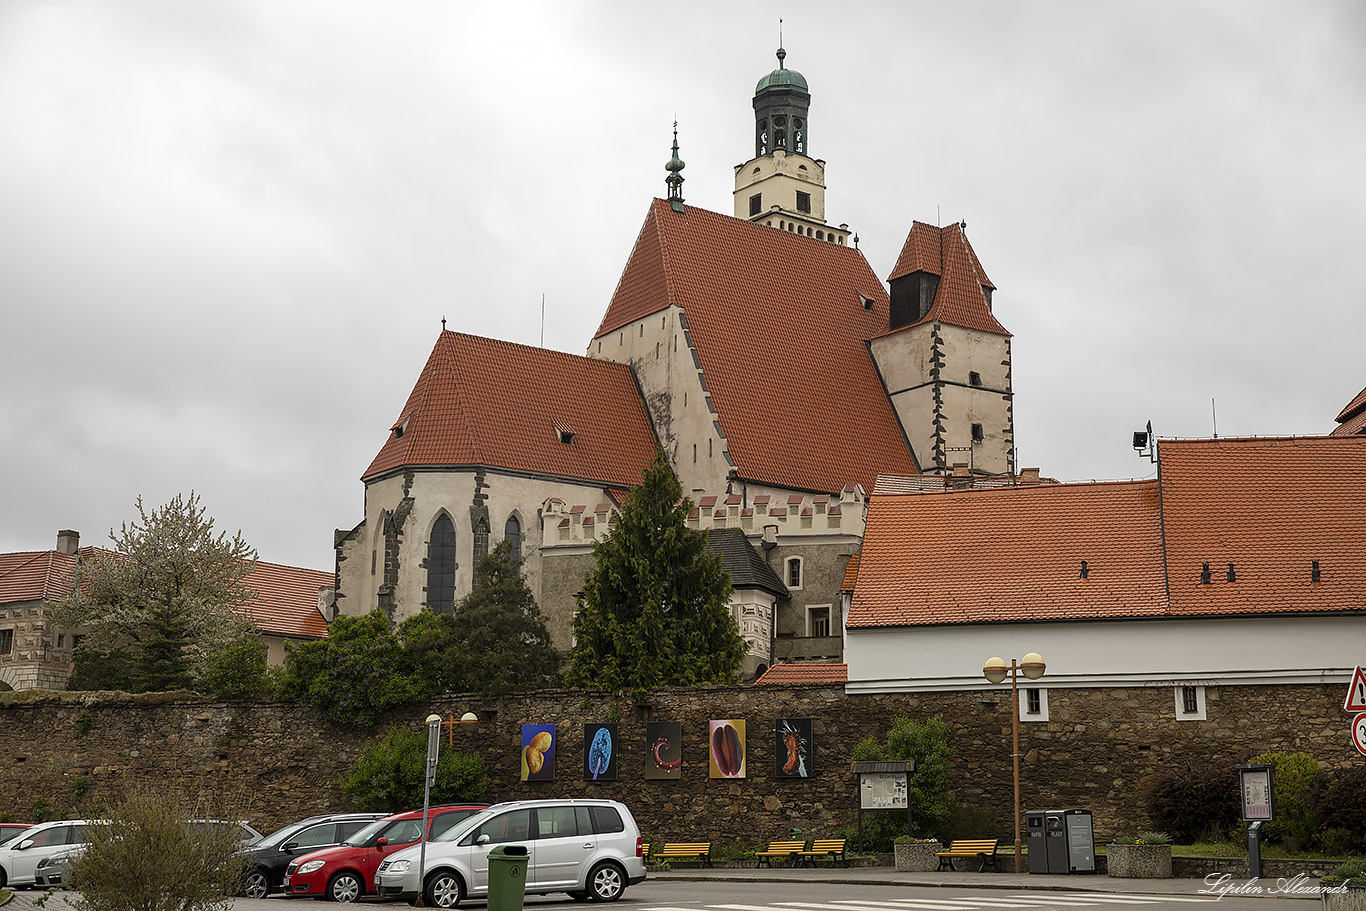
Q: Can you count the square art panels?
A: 5